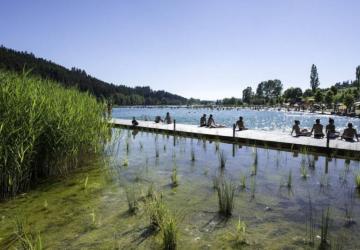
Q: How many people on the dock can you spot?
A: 10